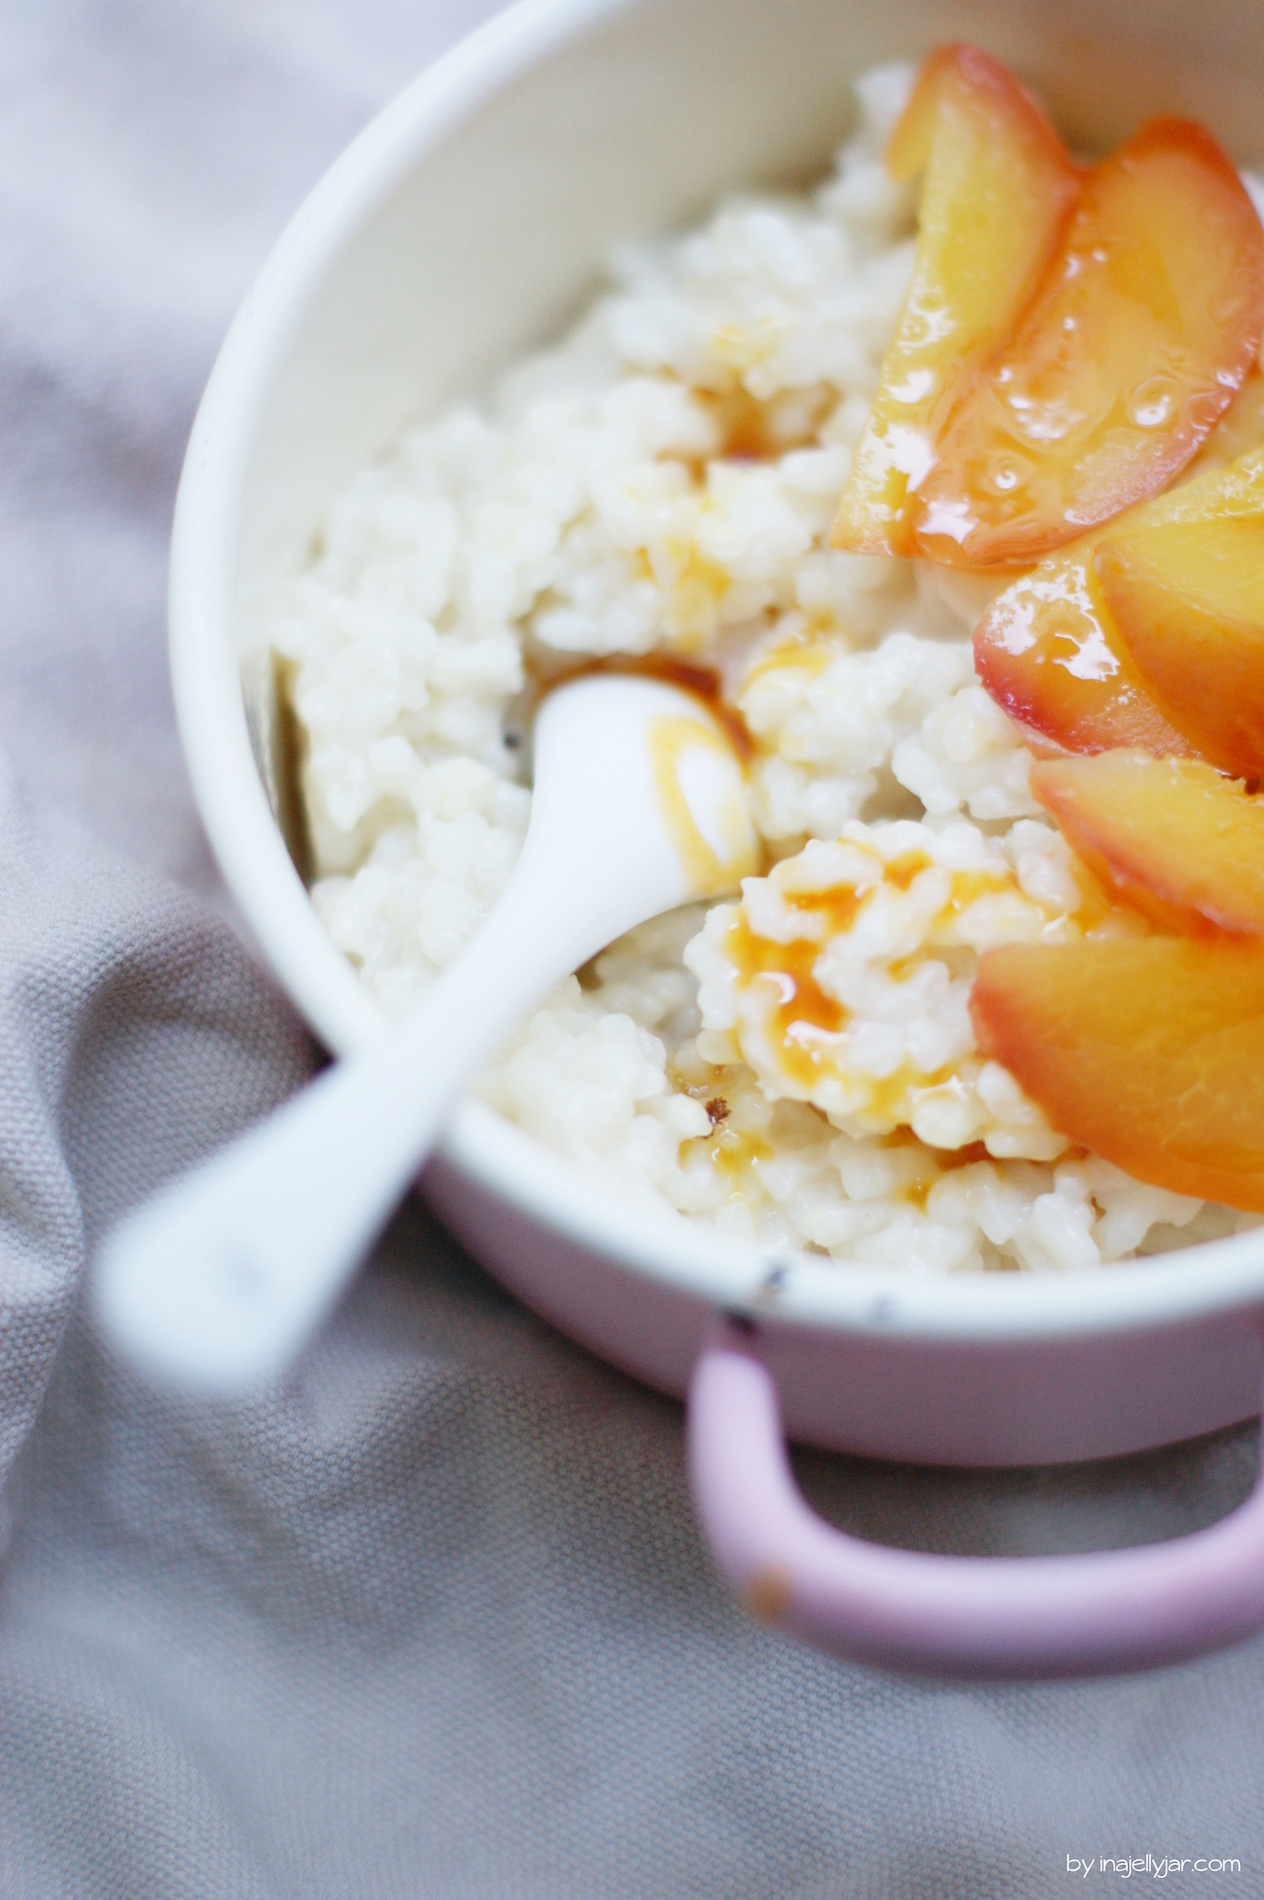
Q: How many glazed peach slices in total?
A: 6